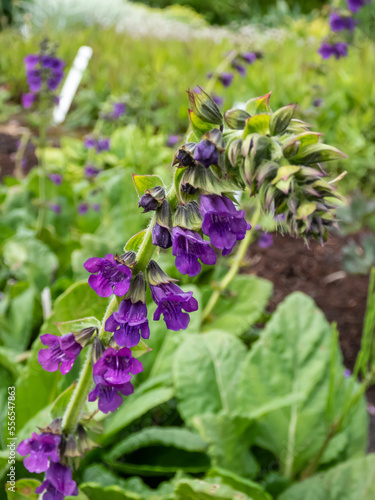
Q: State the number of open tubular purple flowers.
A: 10